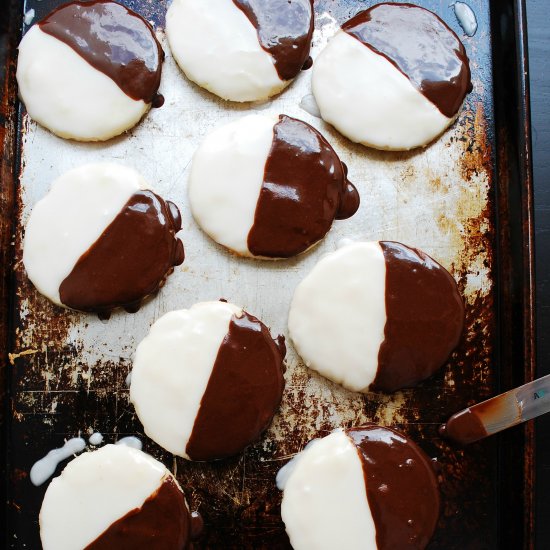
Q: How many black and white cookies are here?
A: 9